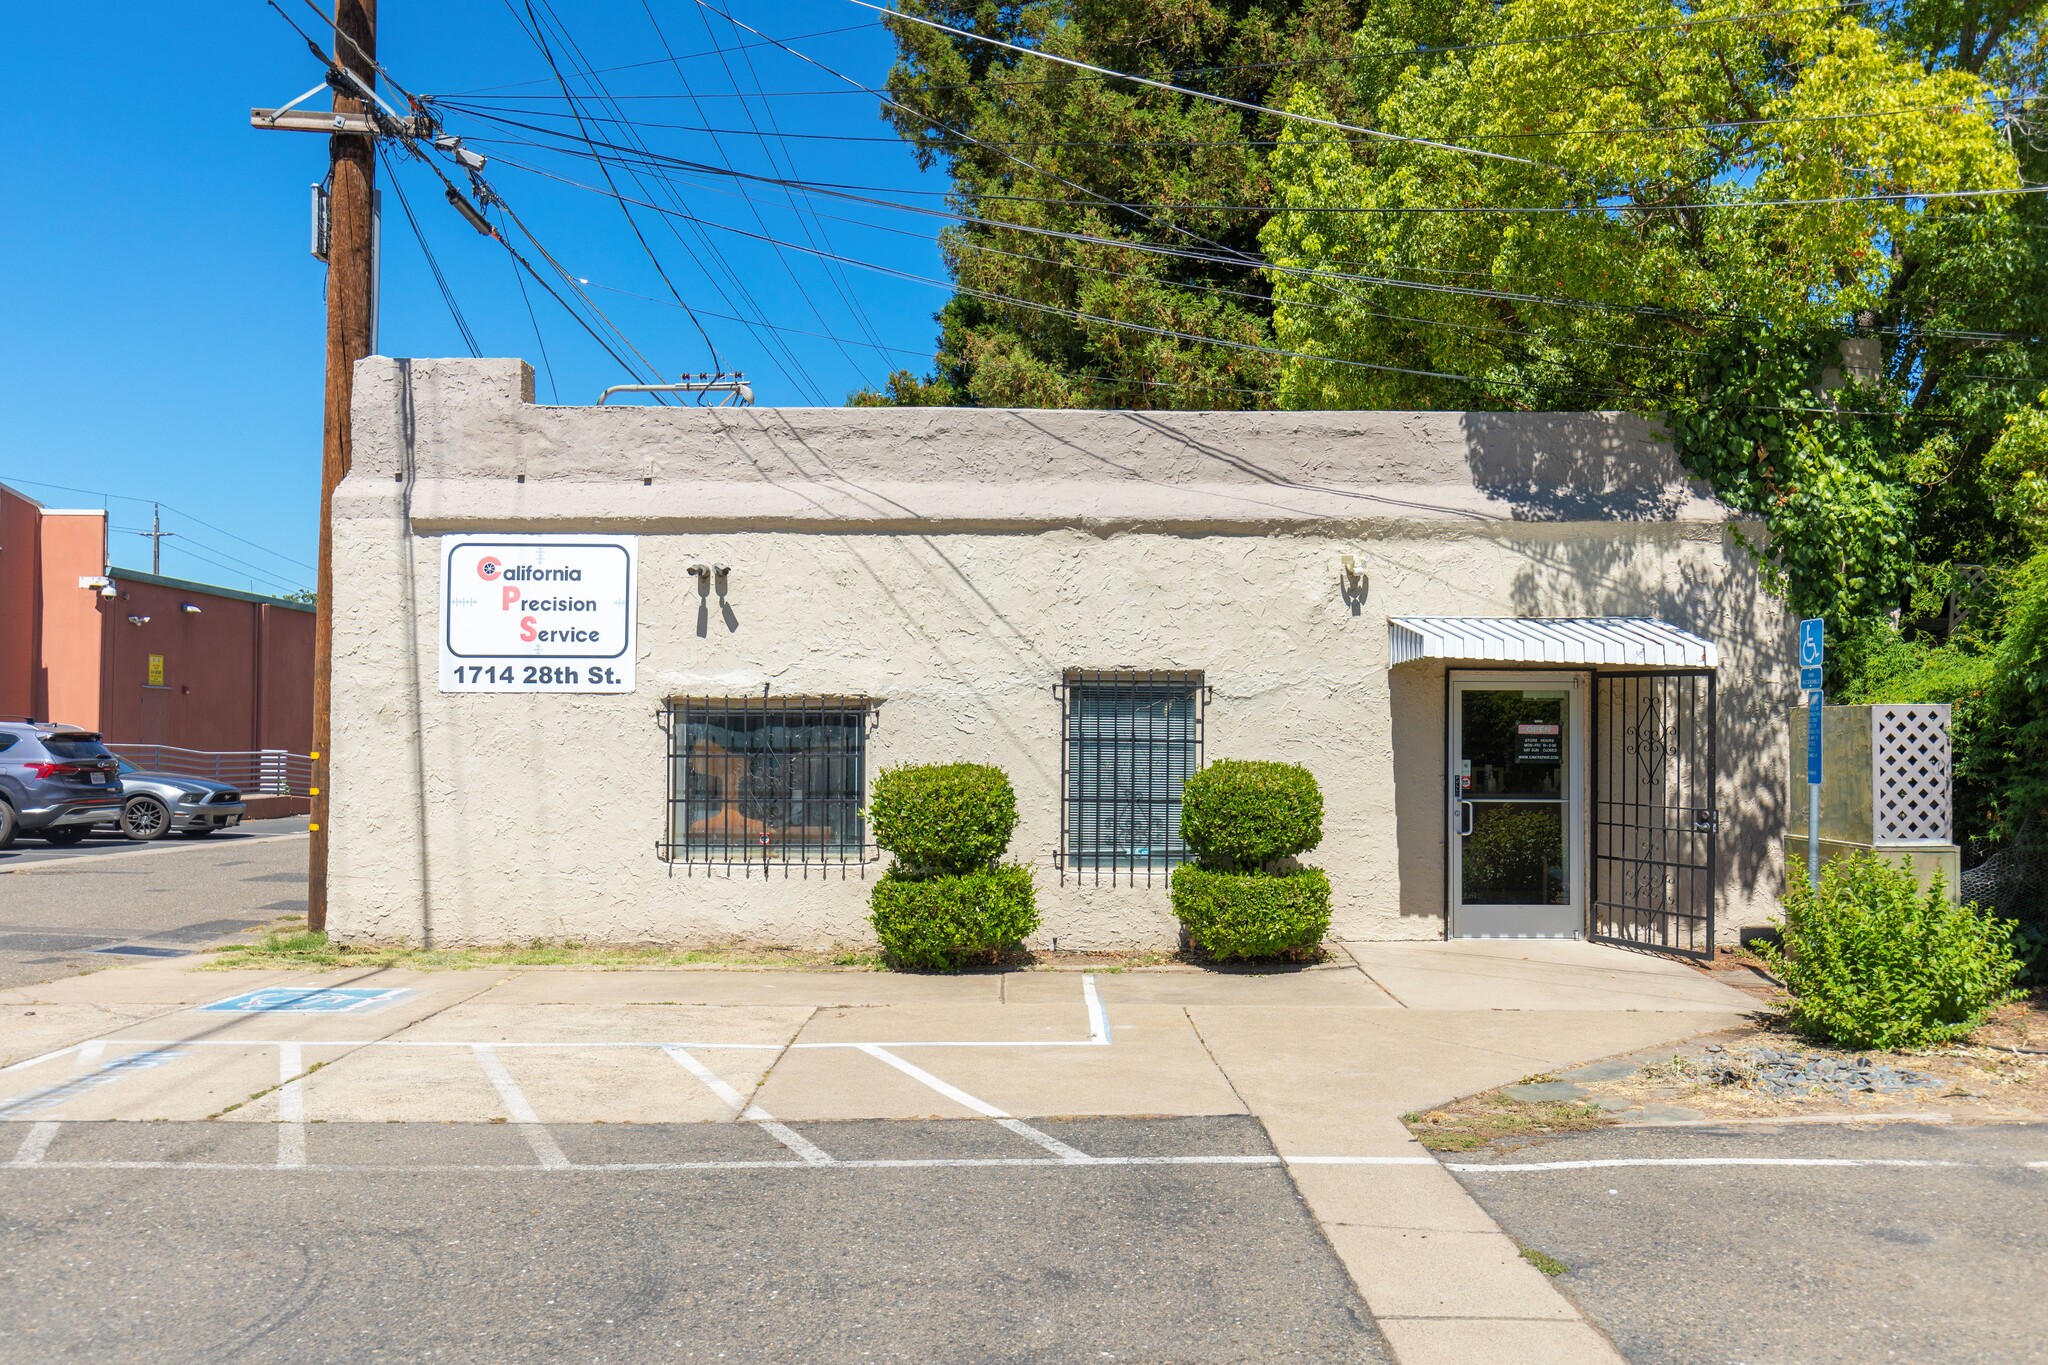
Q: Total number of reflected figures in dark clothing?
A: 0